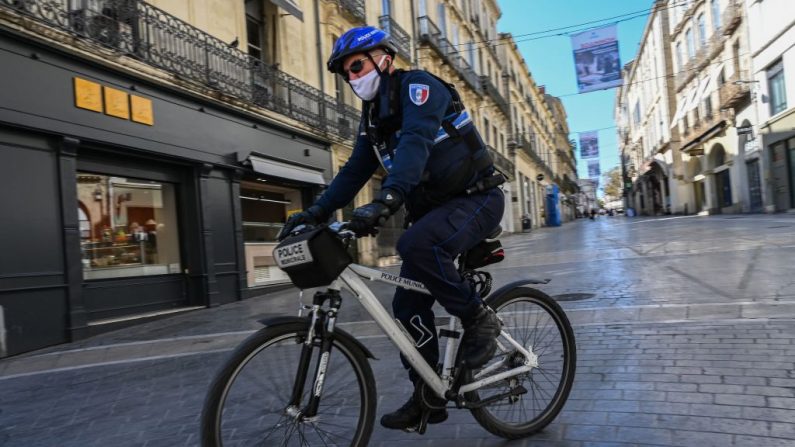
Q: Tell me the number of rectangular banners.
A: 3